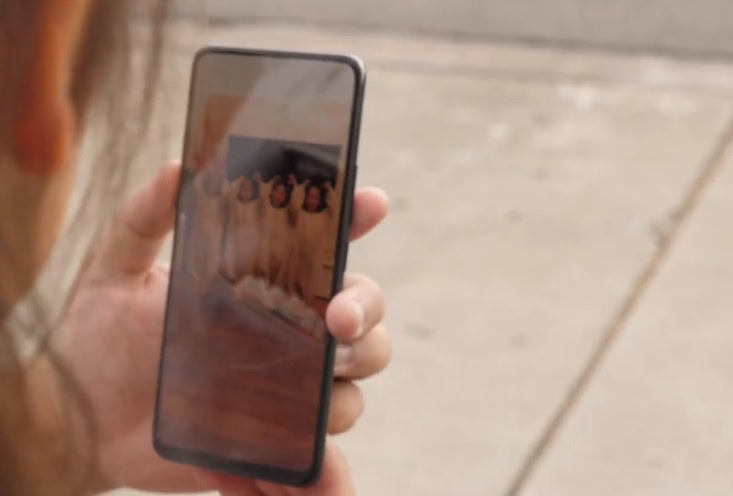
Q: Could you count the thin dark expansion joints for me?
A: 1